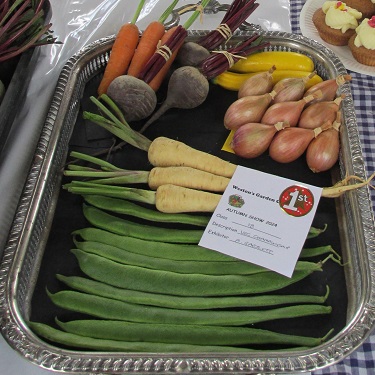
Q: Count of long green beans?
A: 9